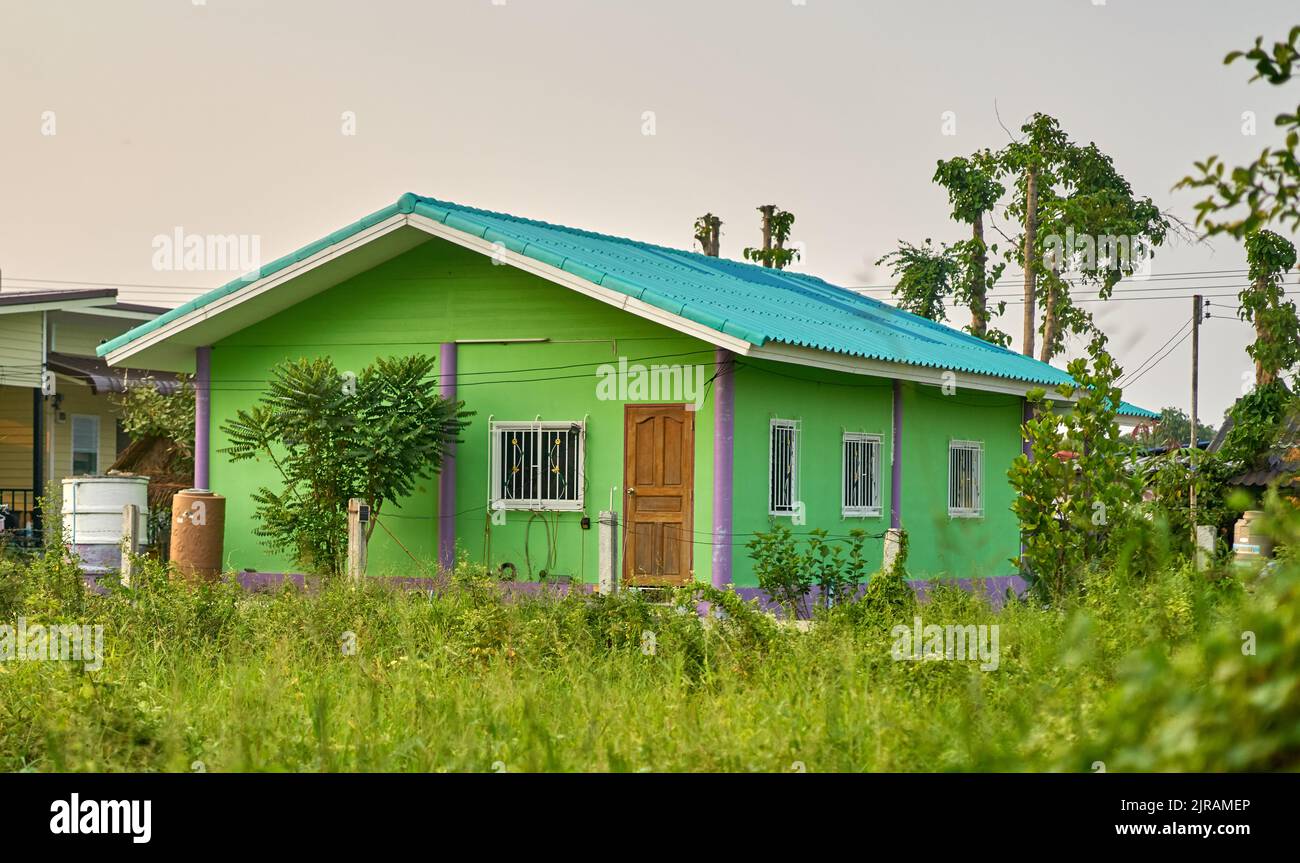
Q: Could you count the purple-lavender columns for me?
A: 5